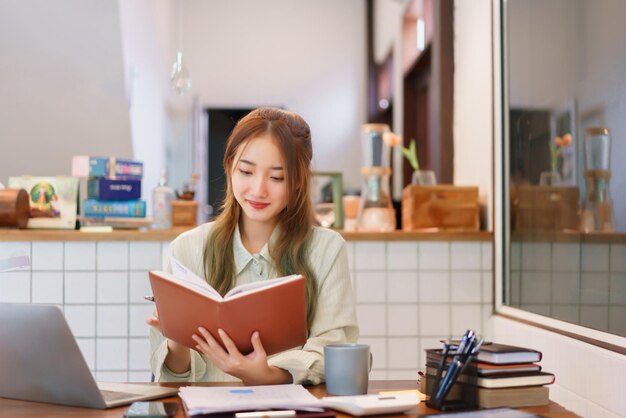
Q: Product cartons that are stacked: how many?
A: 3